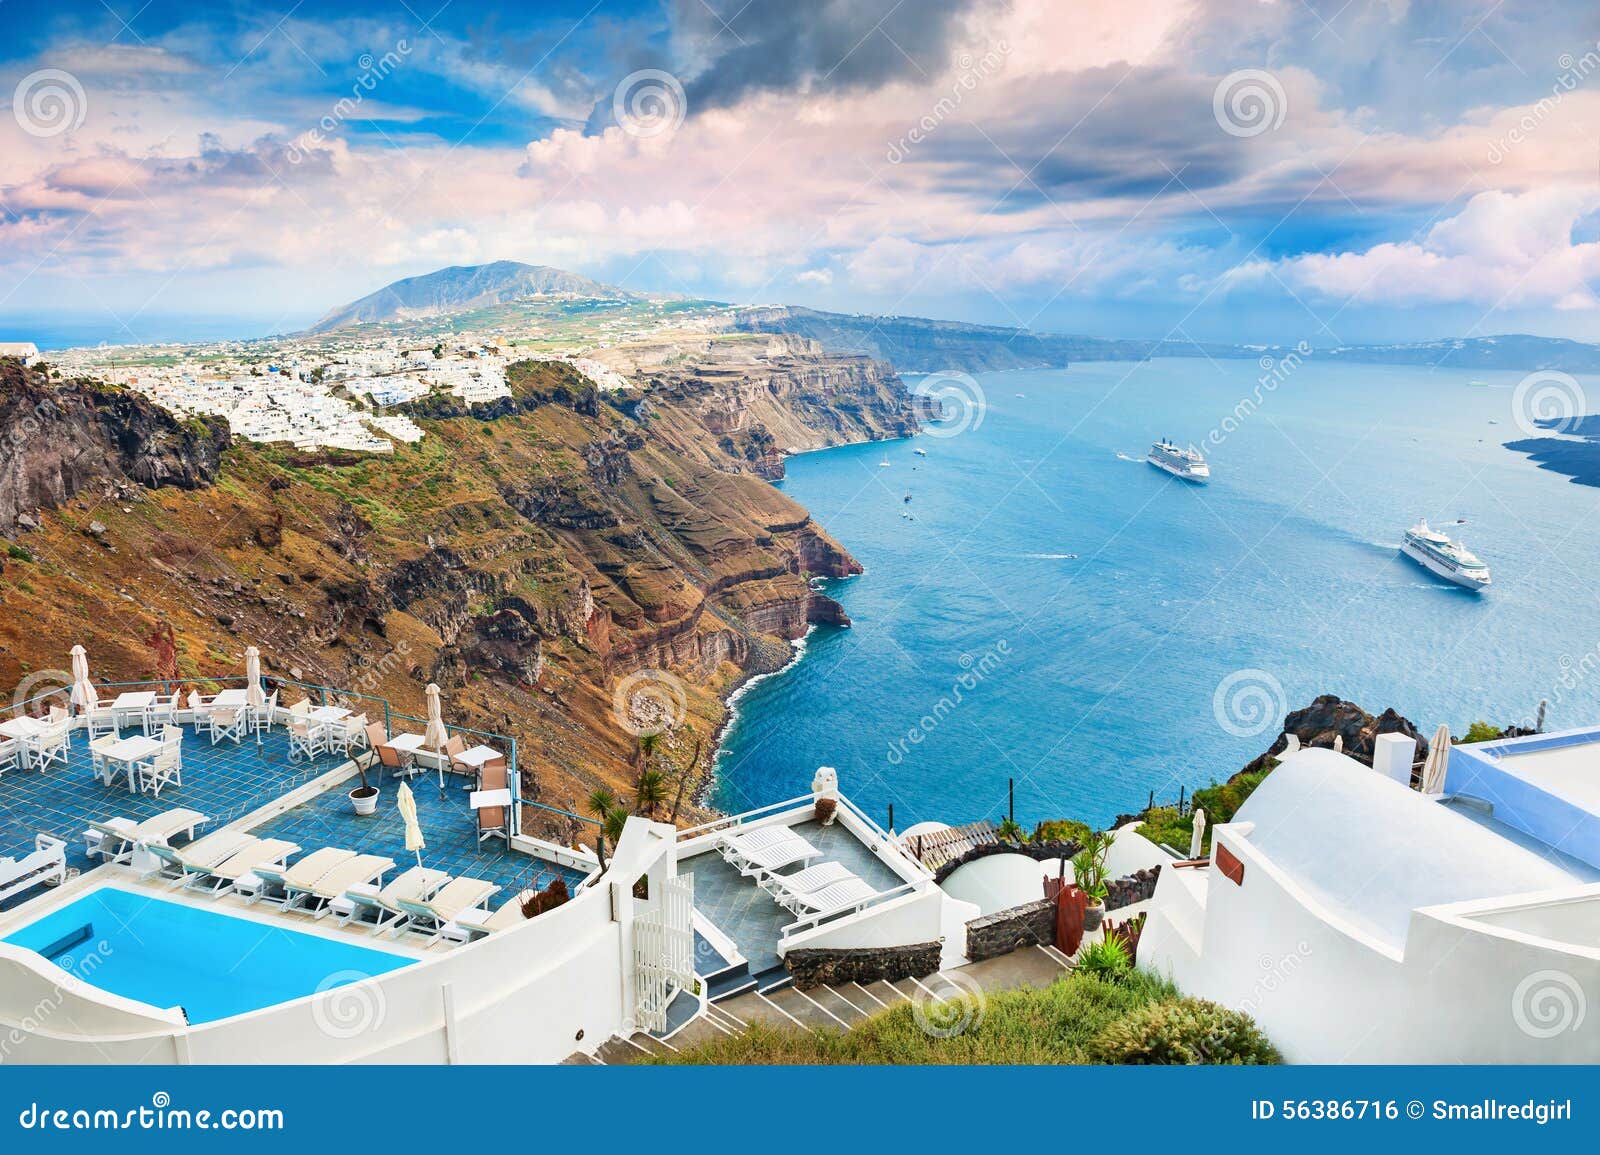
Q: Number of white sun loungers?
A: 12